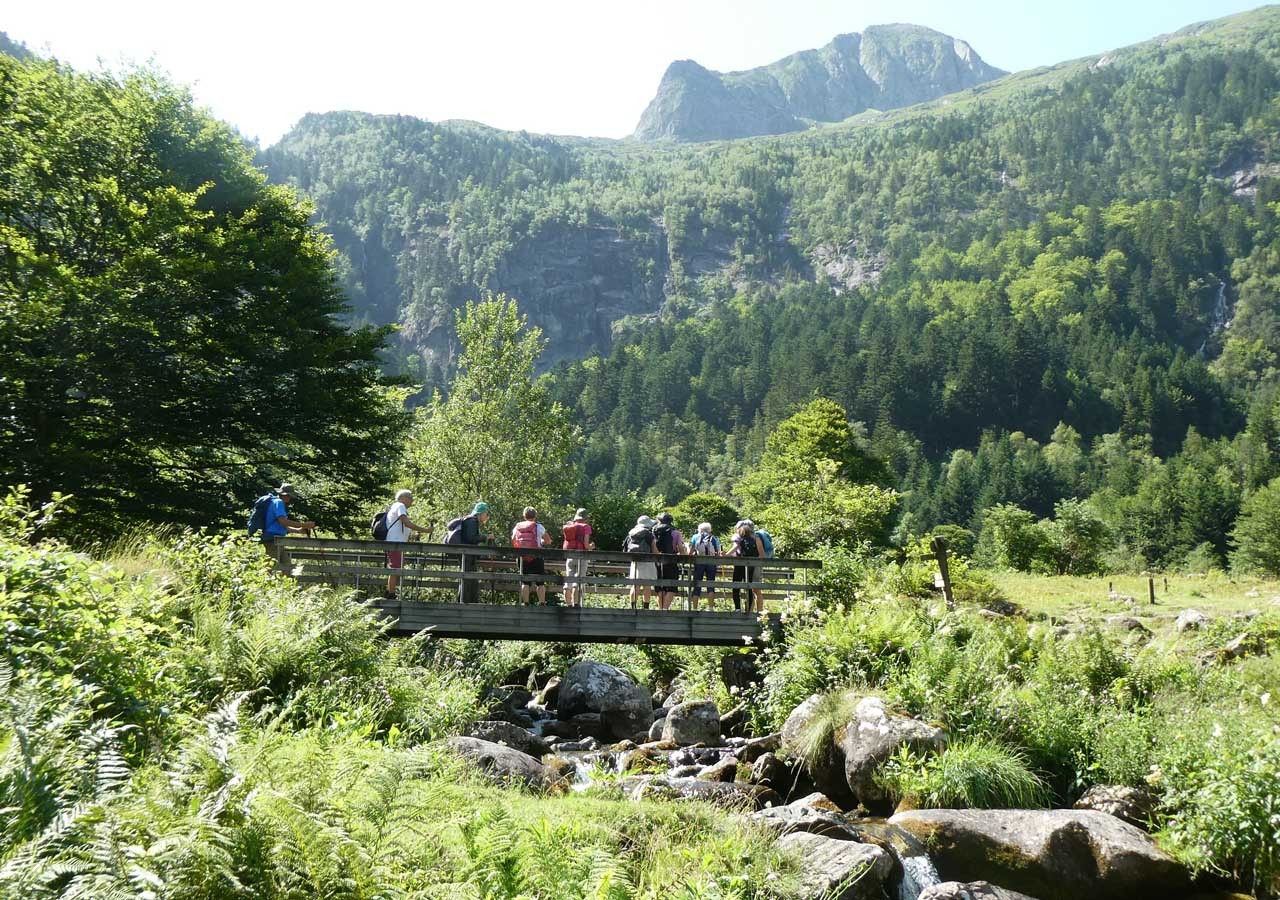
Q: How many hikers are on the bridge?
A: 10